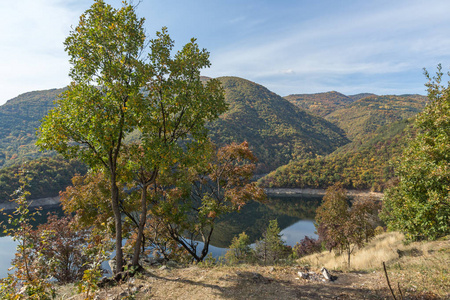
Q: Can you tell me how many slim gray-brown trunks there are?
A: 2